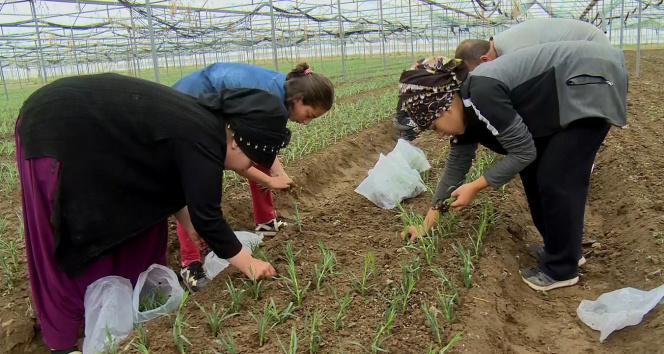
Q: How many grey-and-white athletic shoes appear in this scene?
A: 2